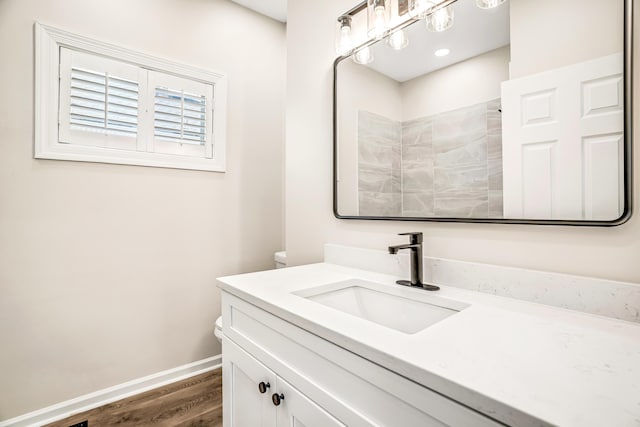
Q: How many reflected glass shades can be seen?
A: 4